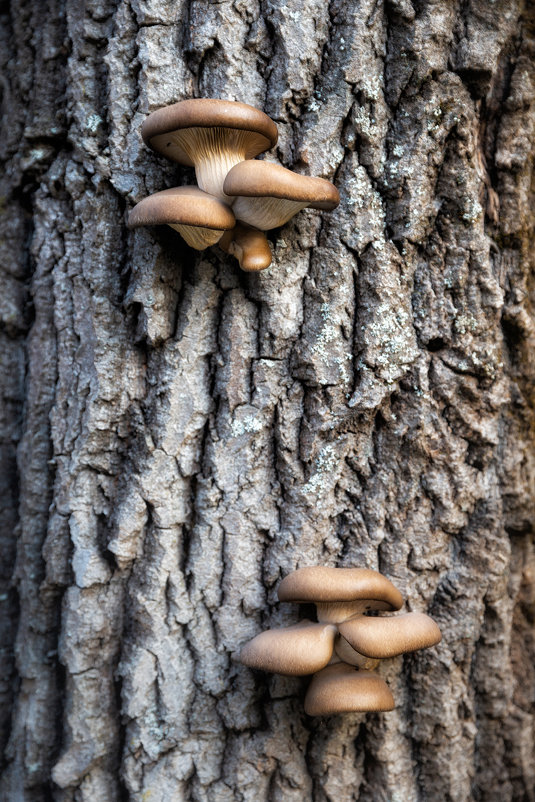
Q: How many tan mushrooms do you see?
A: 8